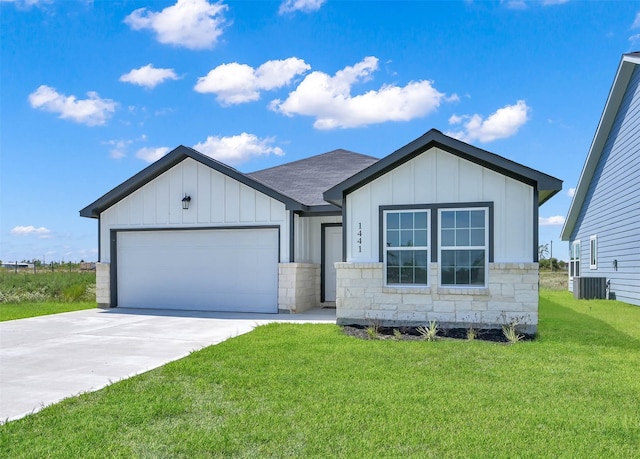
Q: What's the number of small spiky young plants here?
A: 5